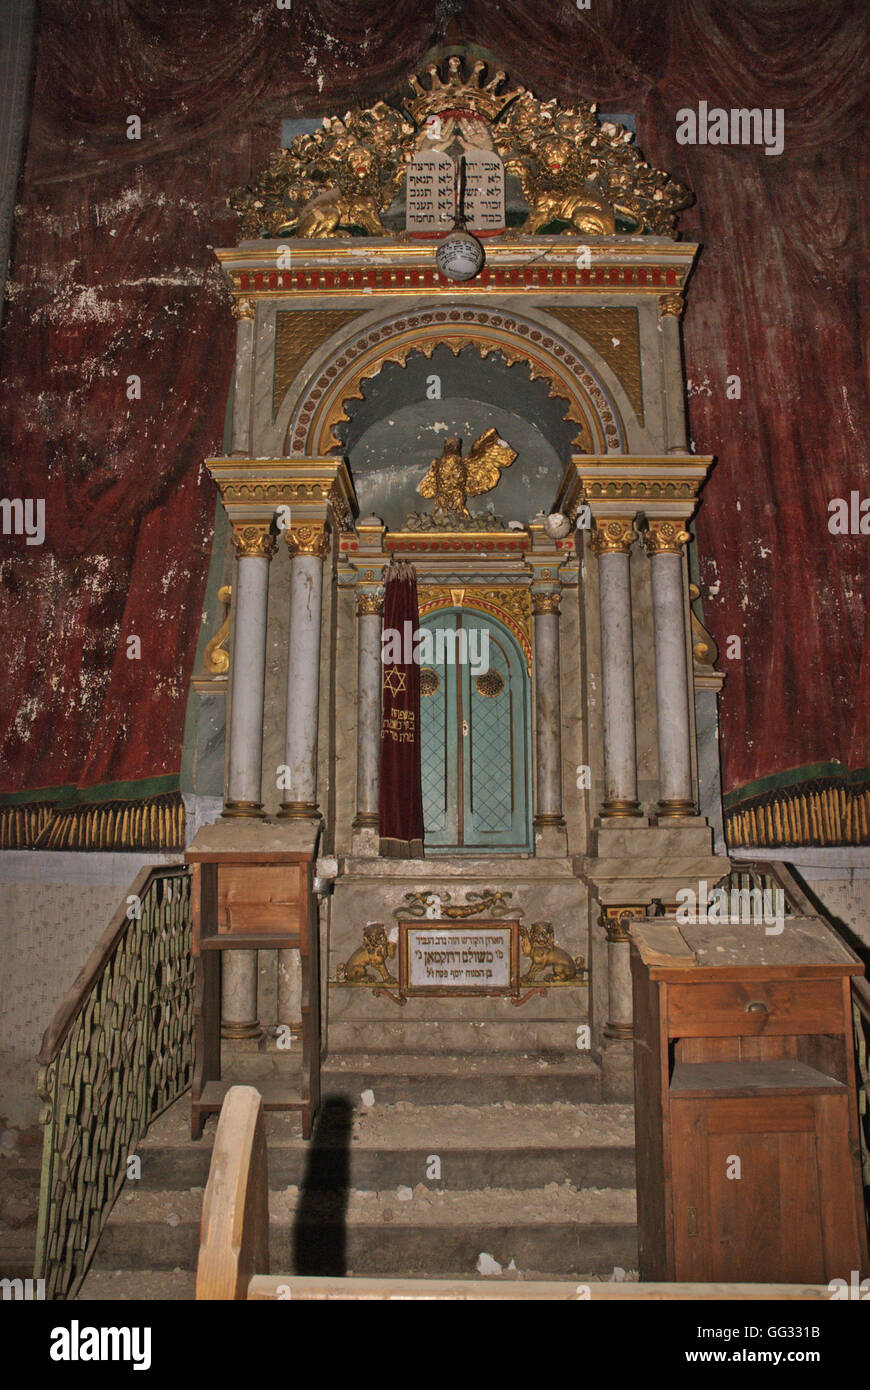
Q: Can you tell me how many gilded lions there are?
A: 4